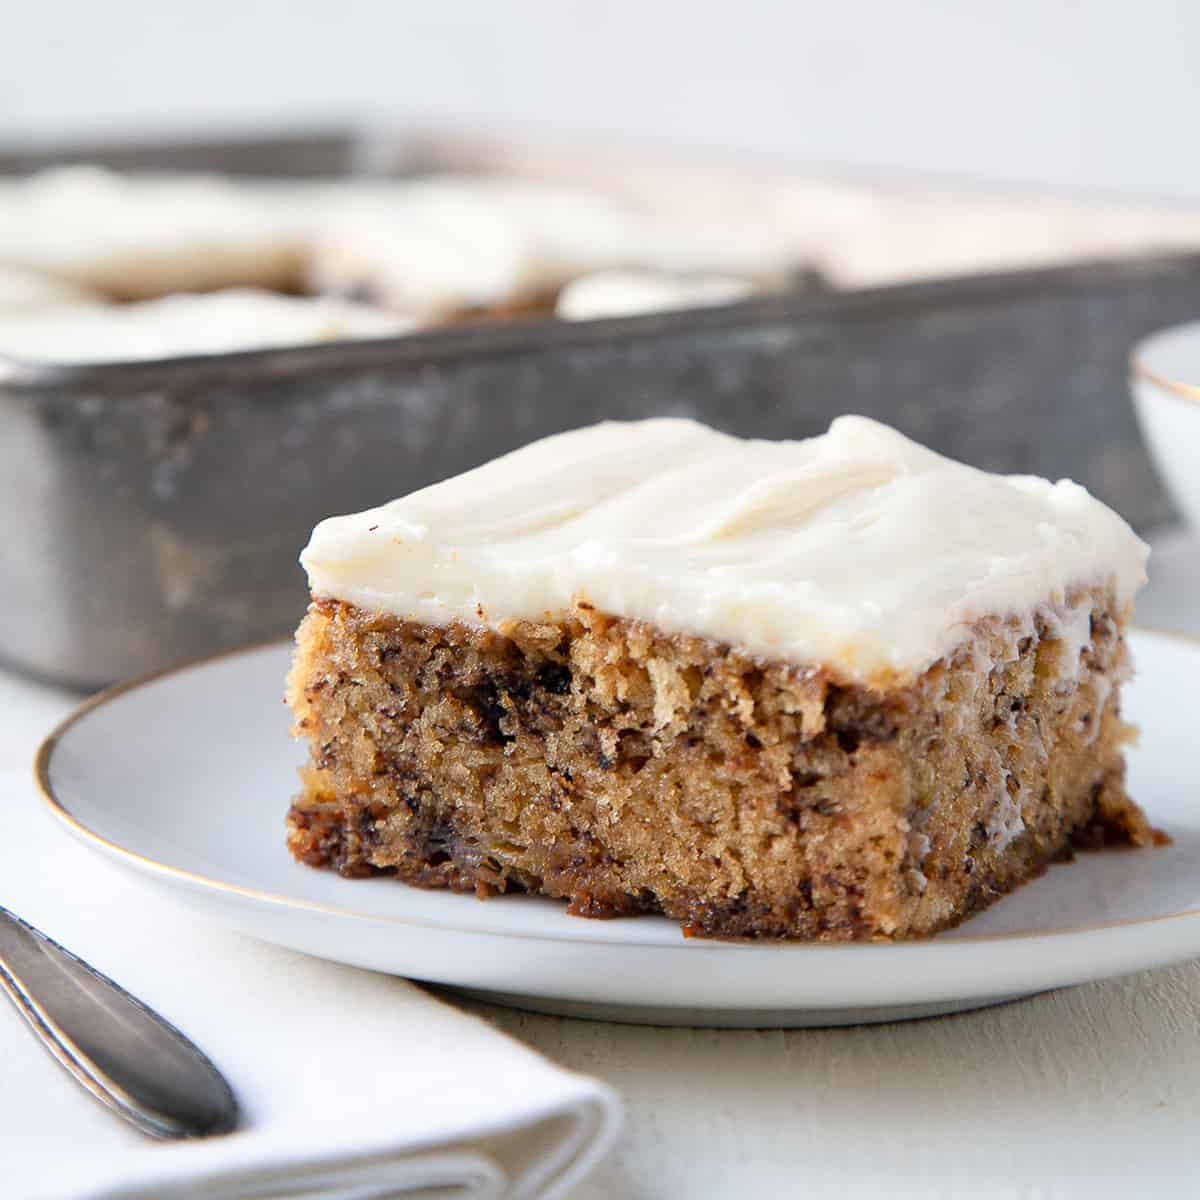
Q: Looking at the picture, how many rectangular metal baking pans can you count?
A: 1